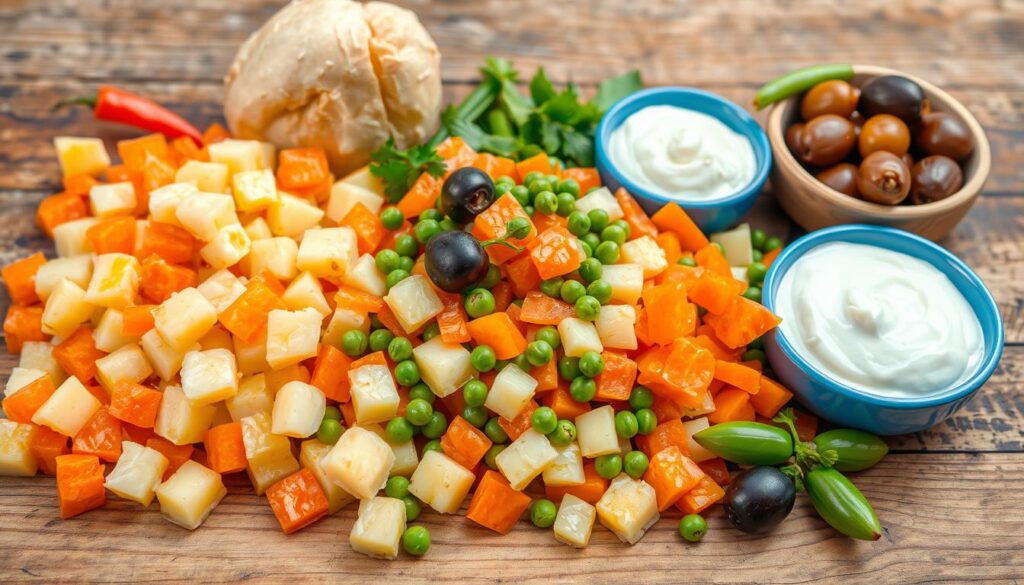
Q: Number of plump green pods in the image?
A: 3